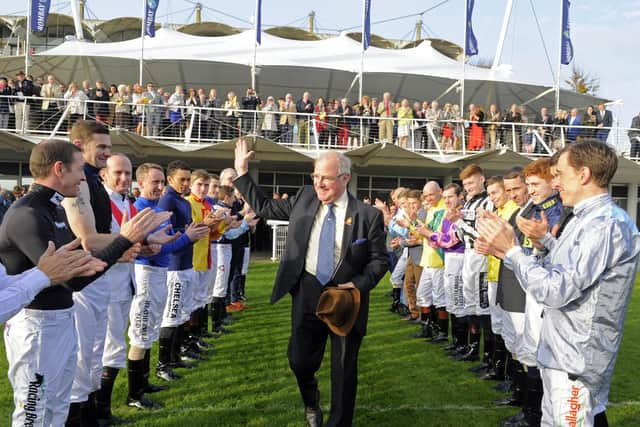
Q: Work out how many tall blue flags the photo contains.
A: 6